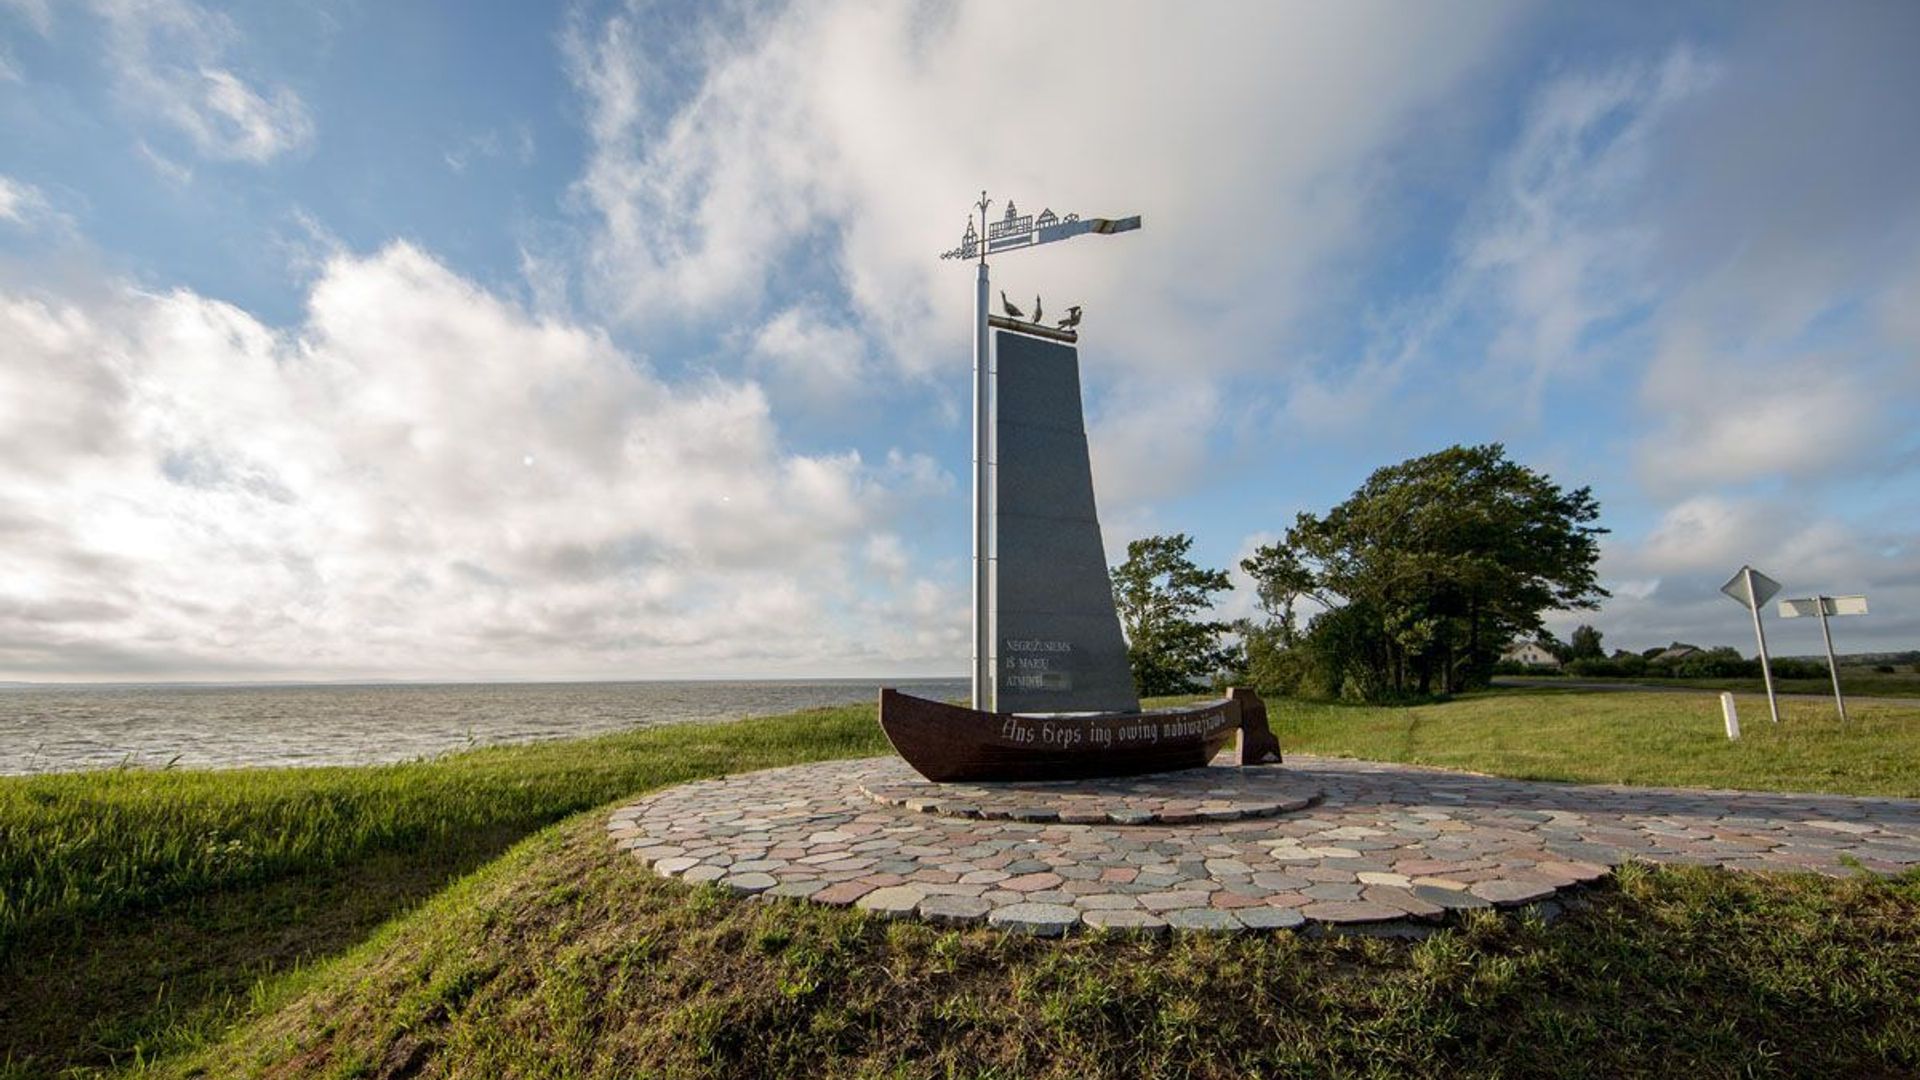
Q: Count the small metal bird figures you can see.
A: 3